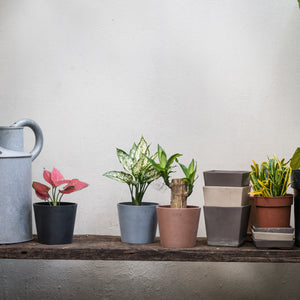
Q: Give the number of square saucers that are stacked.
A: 3